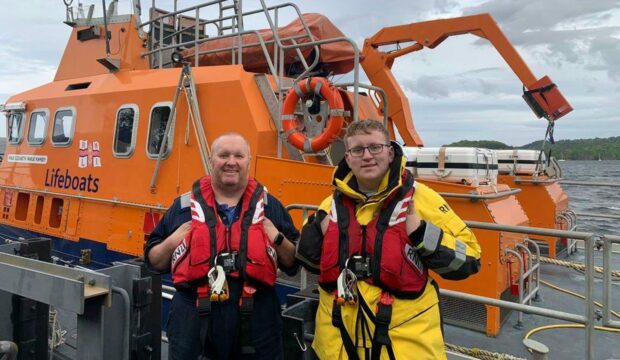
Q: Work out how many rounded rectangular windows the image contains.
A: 5